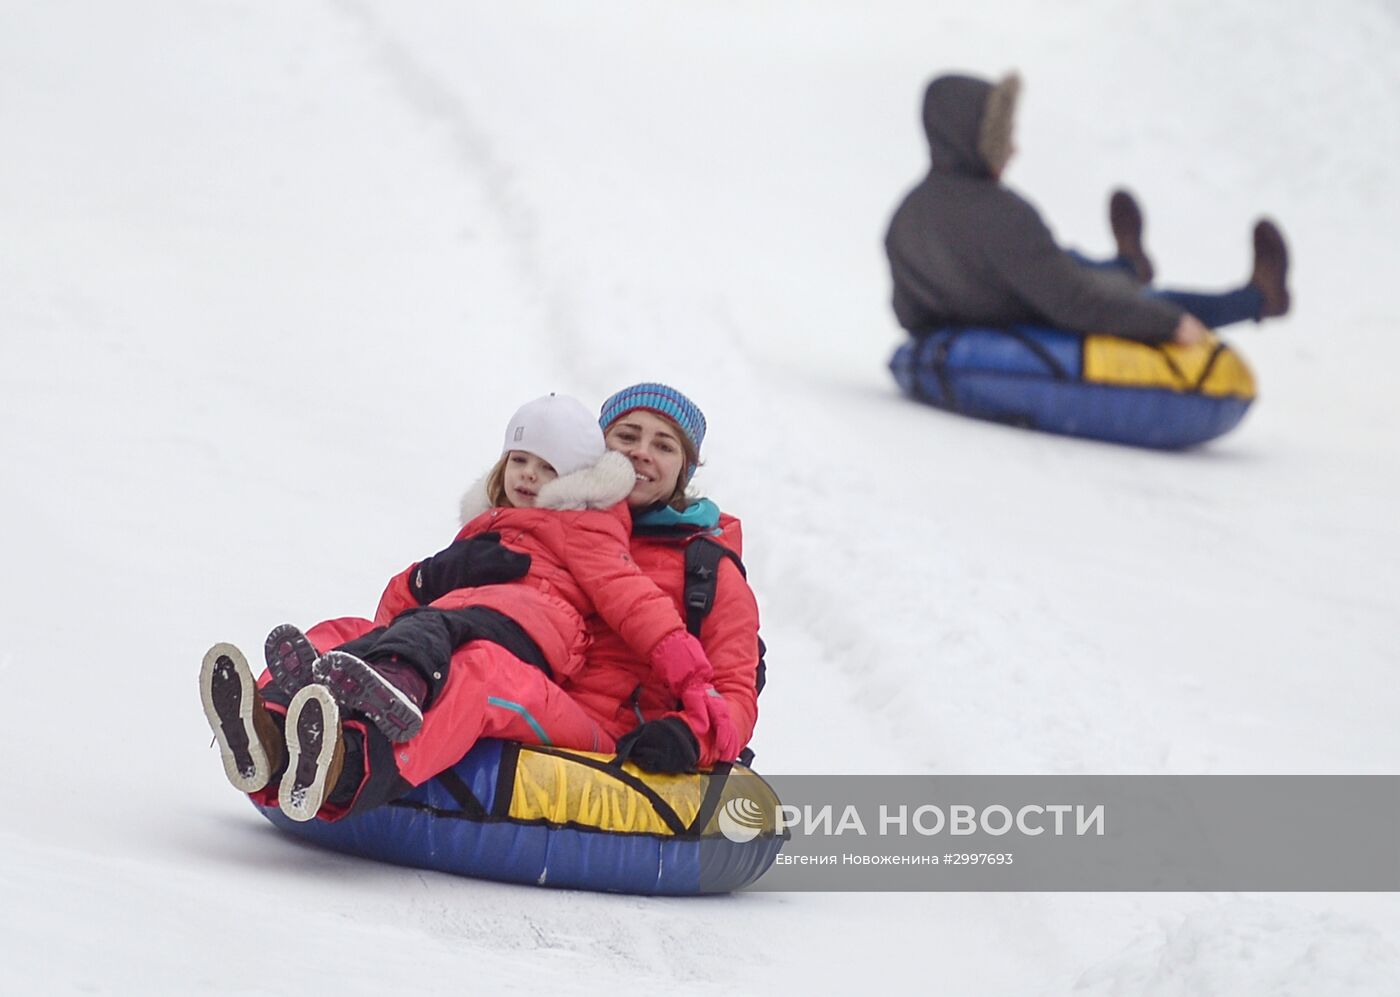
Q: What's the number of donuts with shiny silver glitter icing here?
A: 0